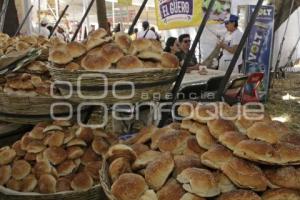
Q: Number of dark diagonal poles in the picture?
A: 6